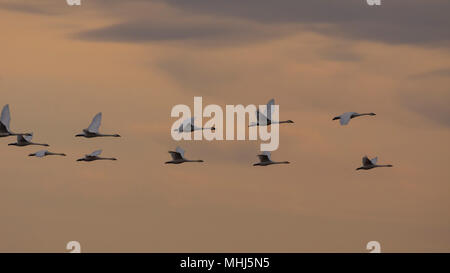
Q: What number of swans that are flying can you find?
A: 11